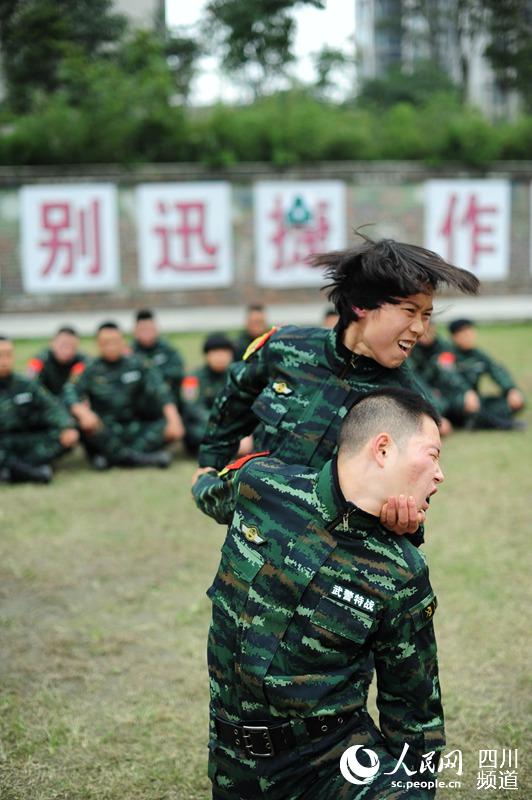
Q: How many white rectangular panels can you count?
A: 4